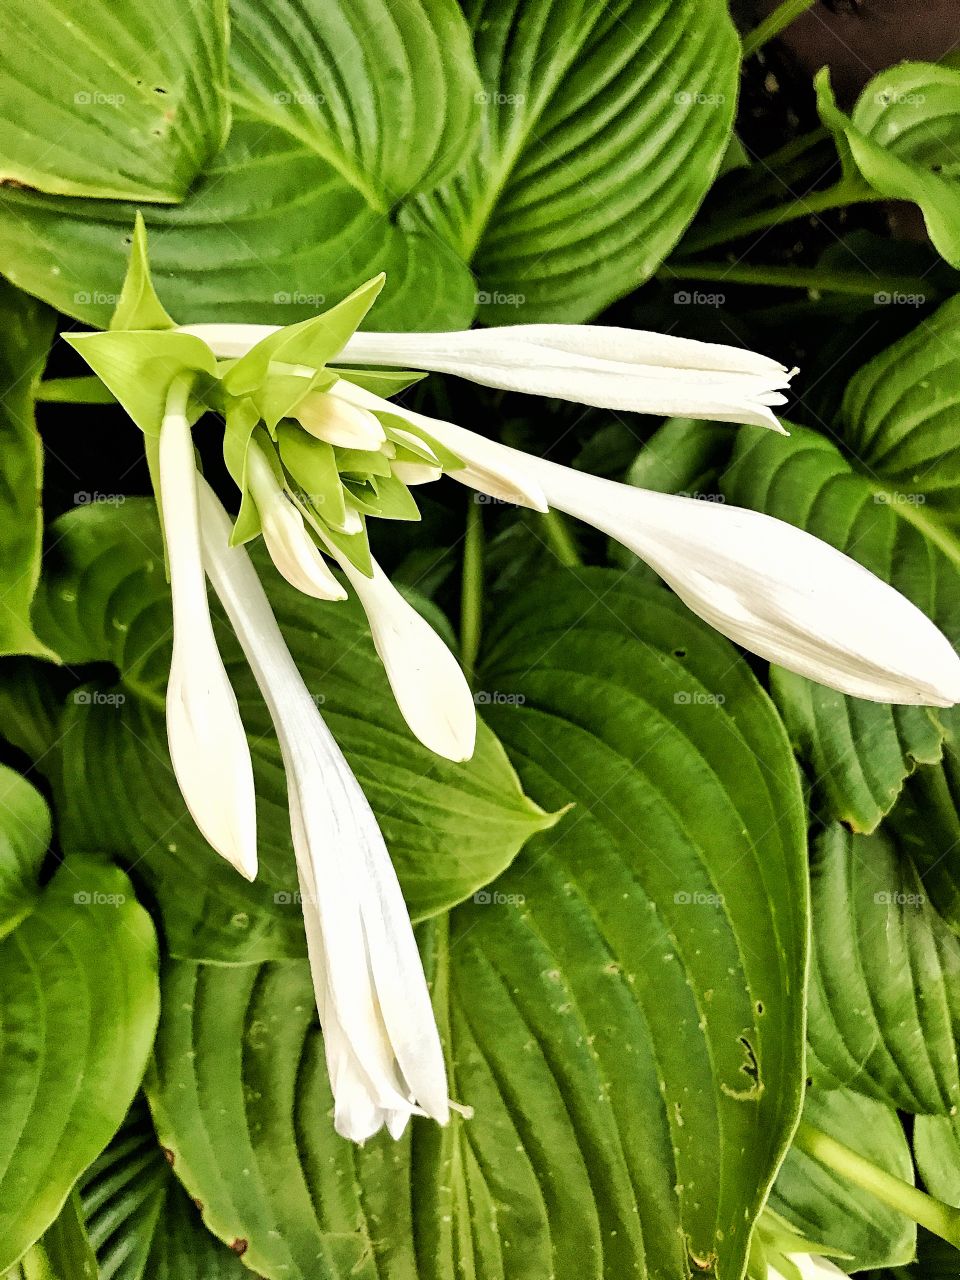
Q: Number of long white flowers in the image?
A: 5